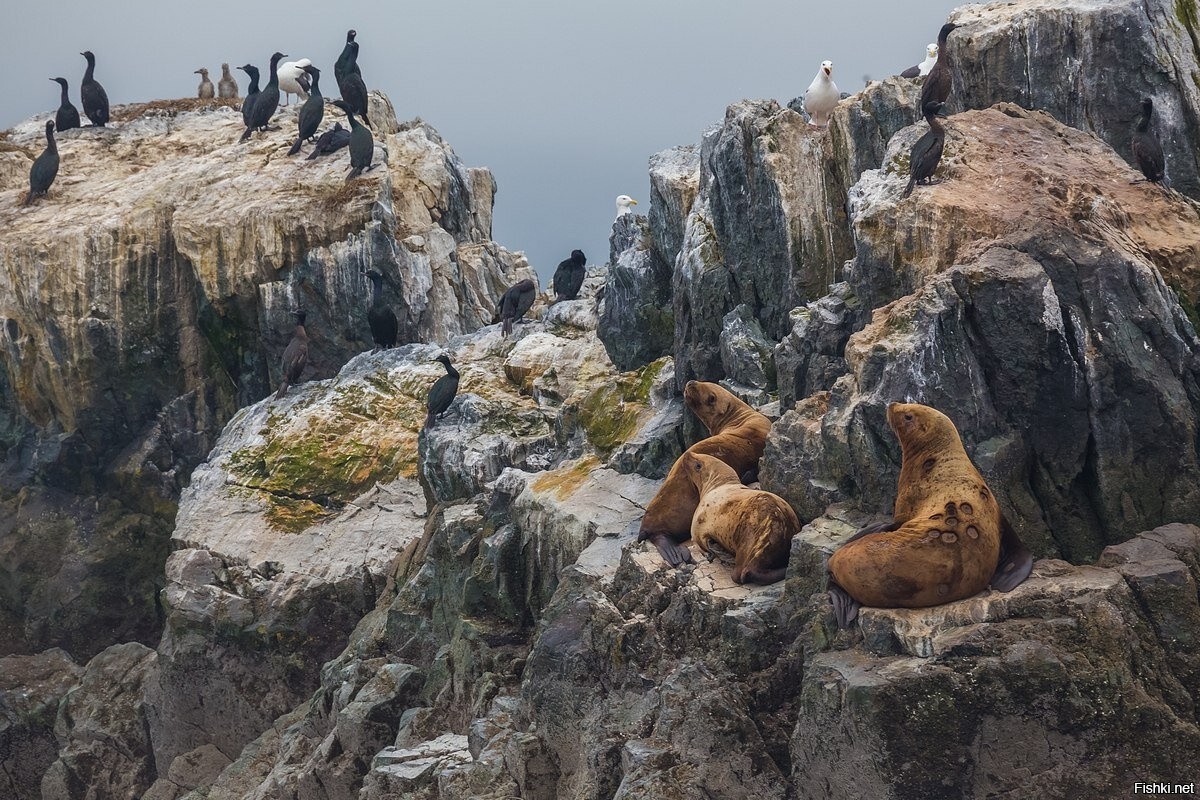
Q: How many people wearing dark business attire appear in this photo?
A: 0